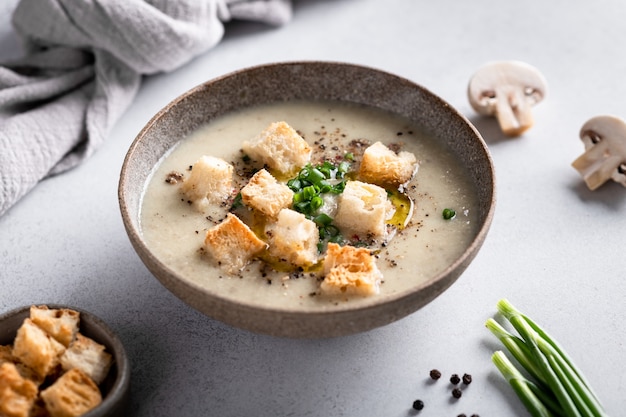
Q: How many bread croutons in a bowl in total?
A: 8